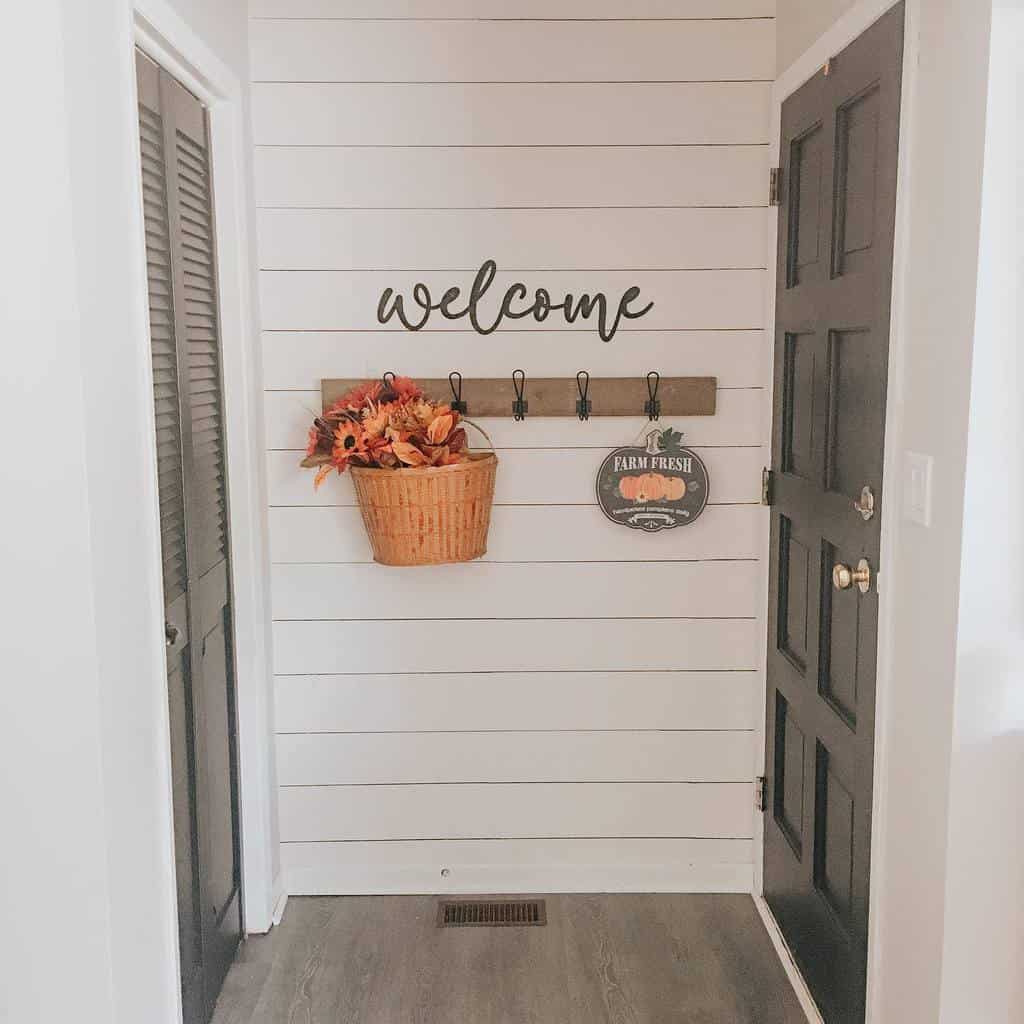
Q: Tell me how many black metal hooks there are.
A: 5